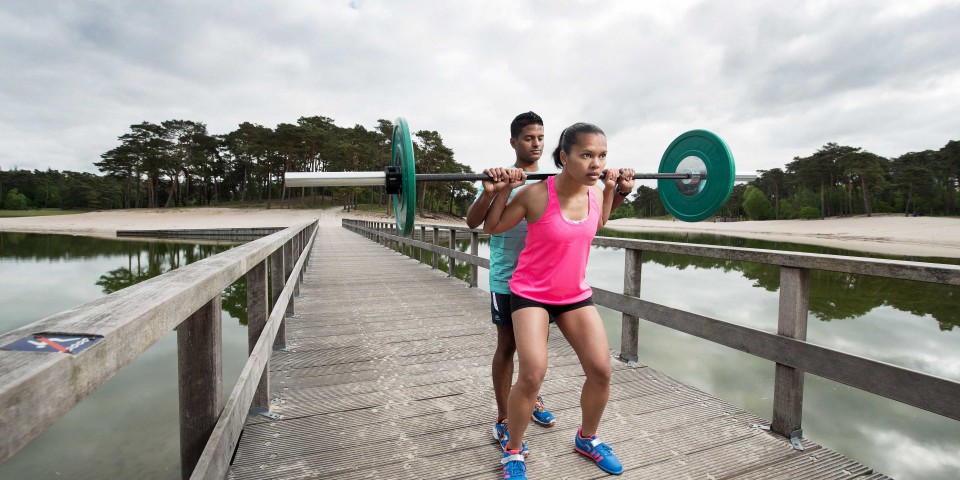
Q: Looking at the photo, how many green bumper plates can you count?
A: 2